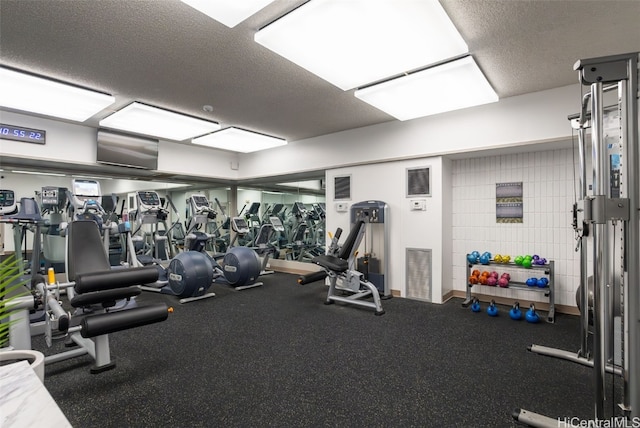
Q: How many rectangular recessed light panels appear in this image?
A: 6